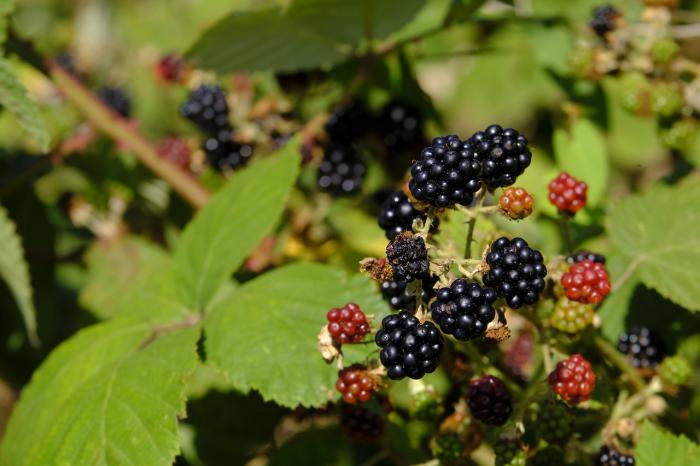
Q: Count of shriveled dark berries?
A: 1